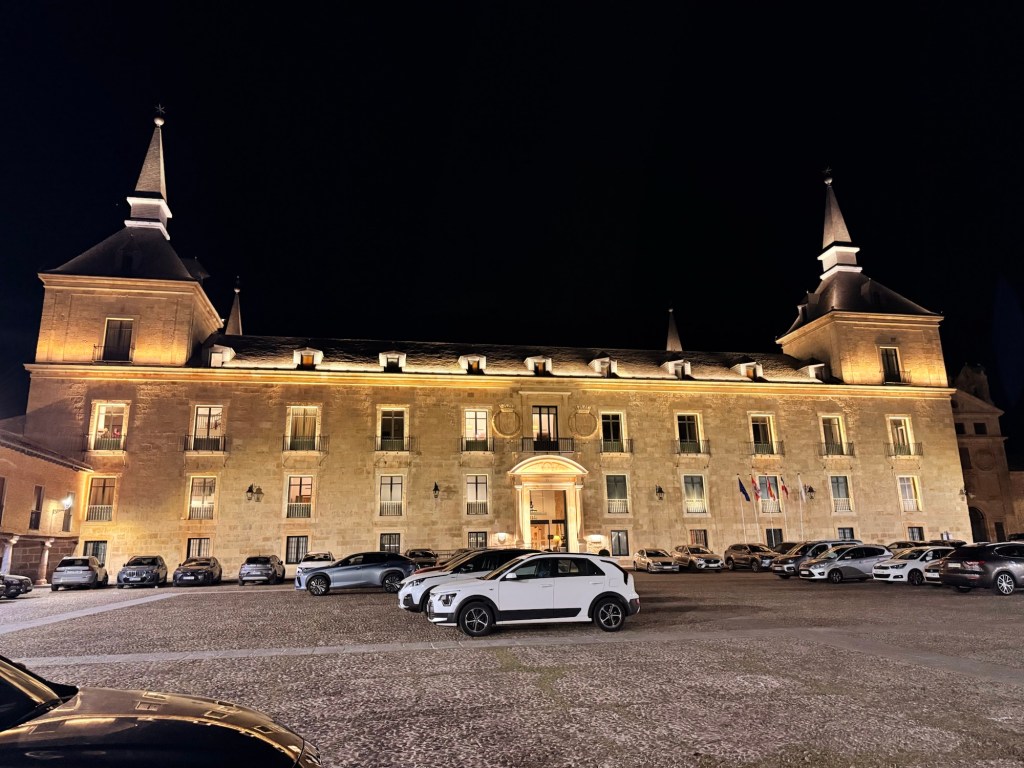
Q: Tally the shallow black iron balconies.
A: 13